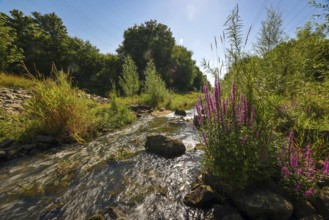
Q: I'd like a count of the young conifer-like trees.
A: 2